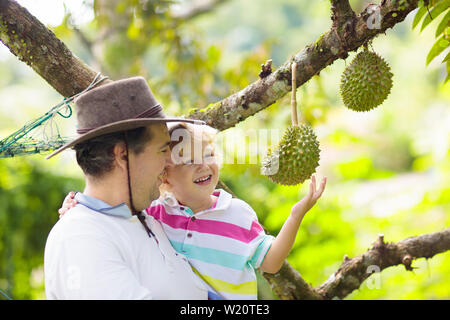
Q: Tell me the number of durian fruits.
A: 2